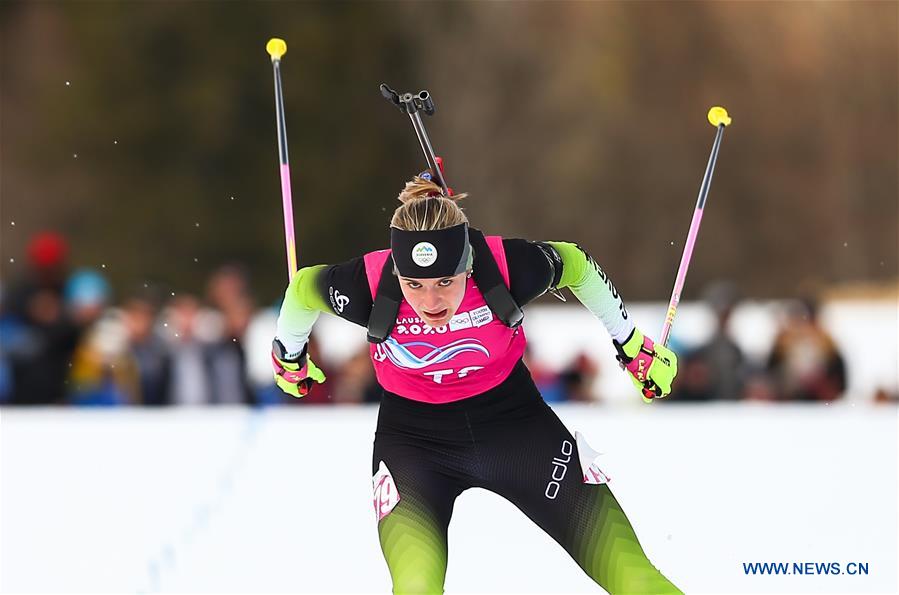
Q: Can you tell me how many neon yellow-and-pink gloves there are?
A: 2